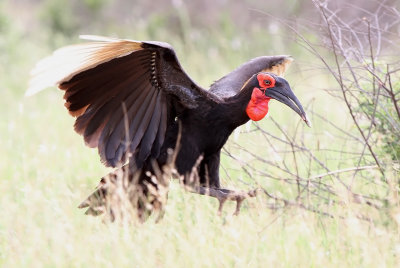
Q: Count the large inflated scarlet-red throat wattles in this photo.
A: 1